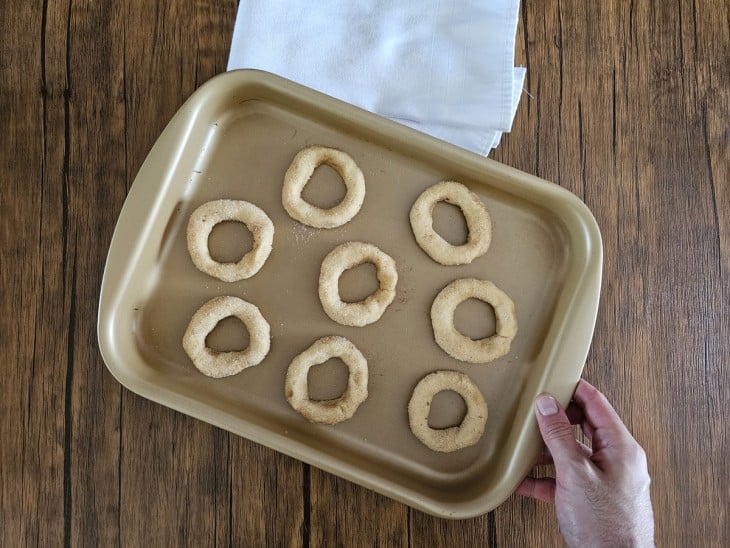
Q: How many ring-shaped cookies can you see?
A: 8